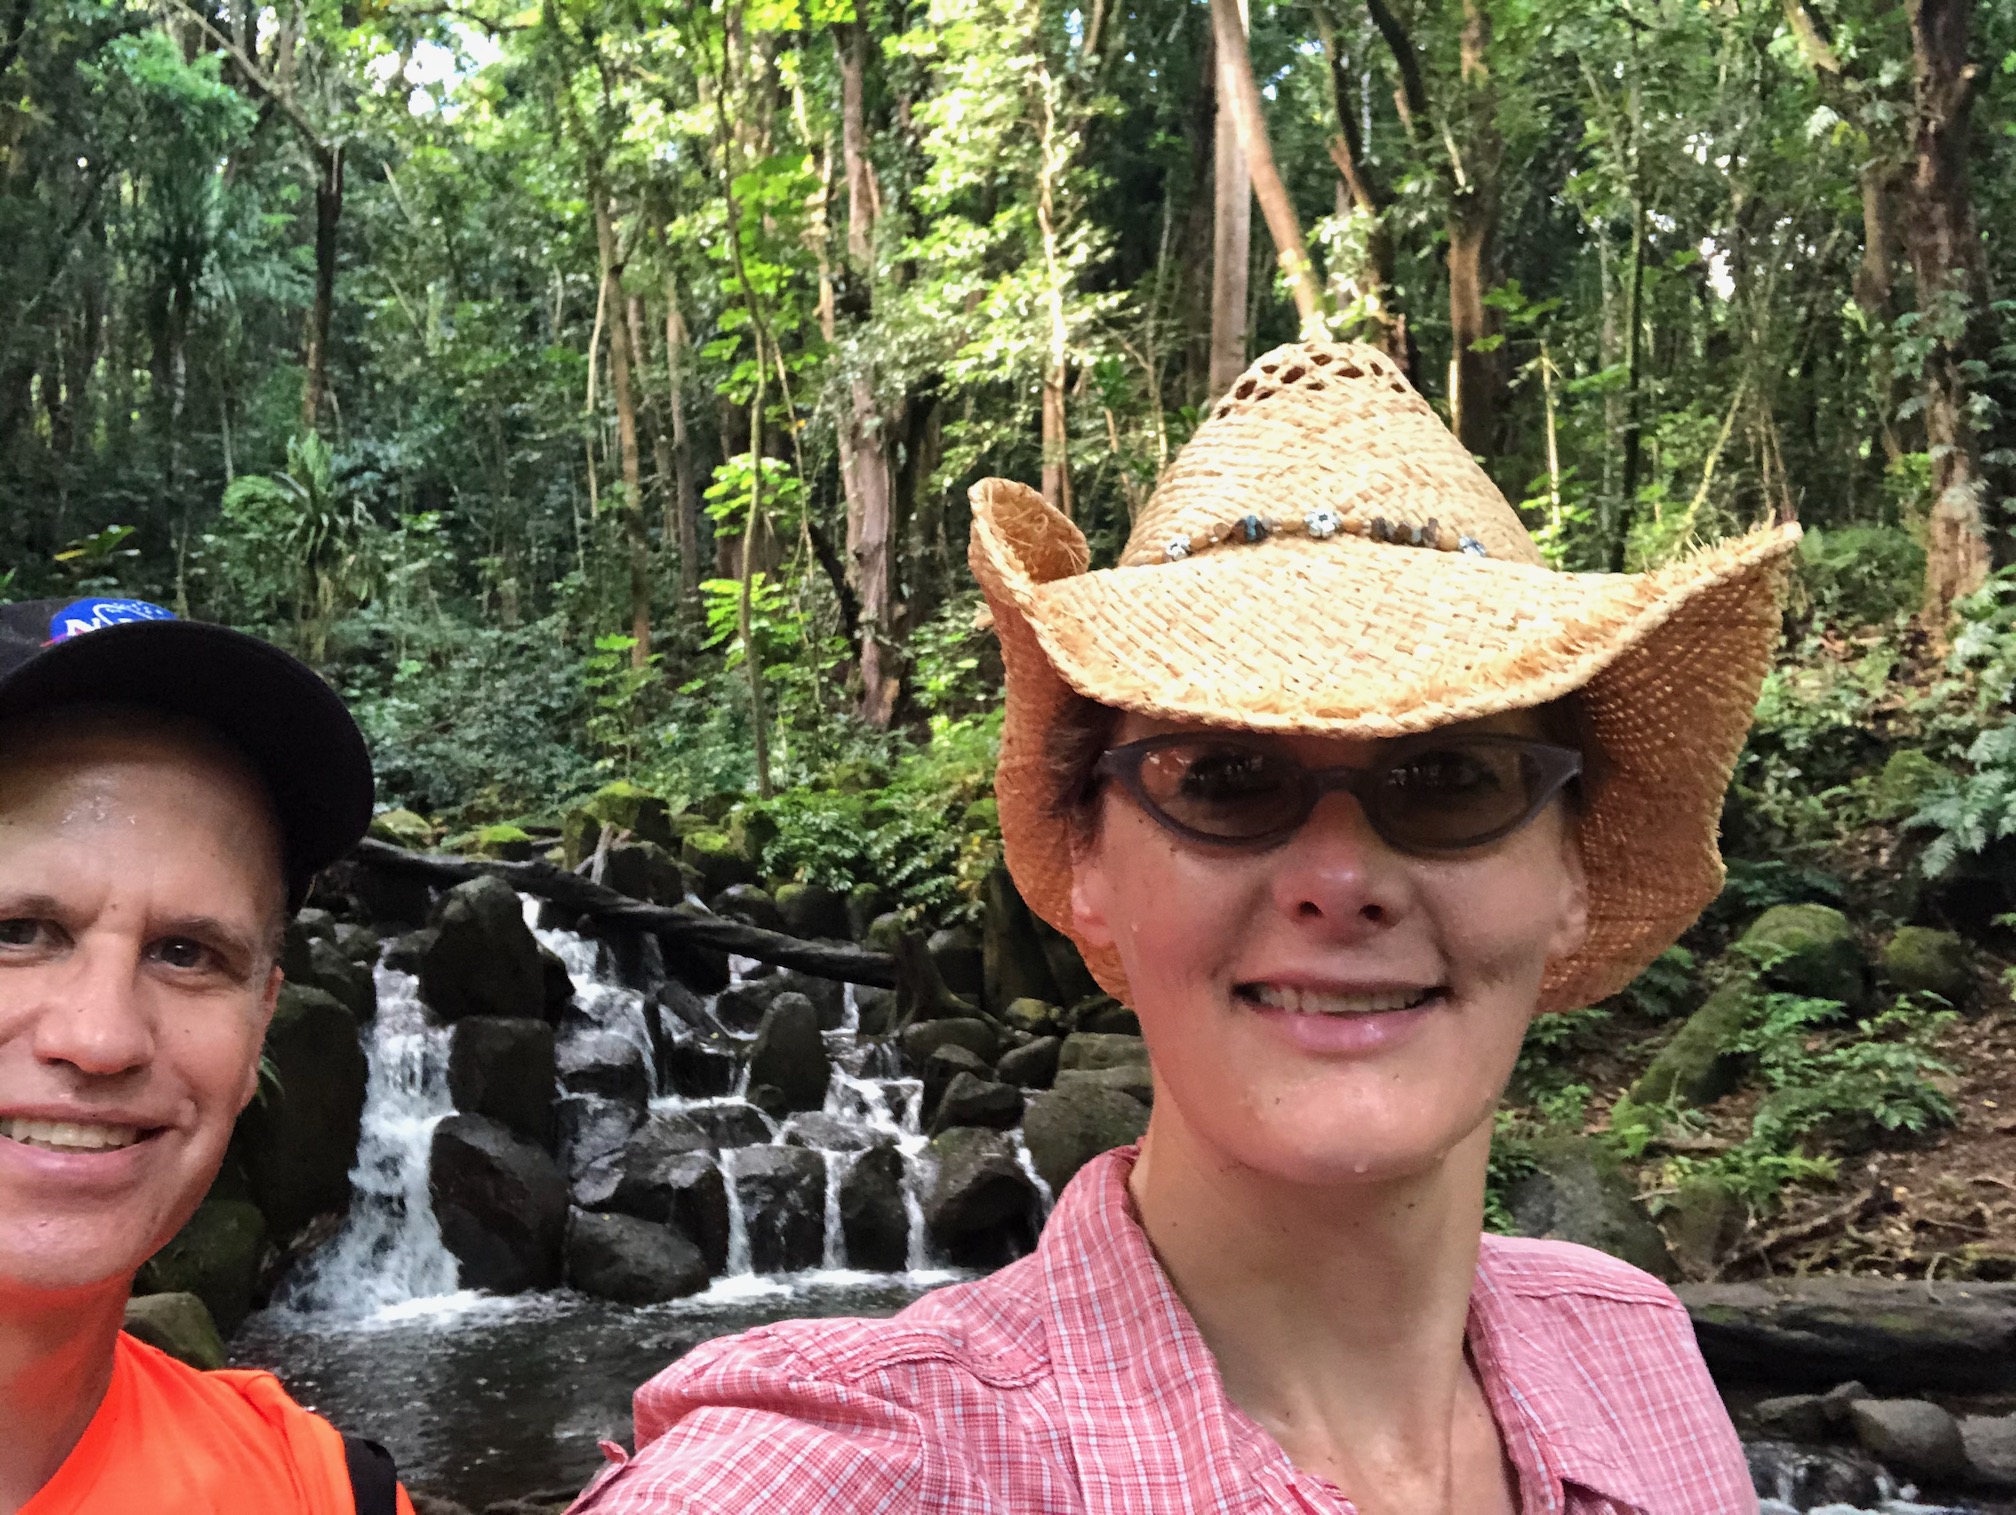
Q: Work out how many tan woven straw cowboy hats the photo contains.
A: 1